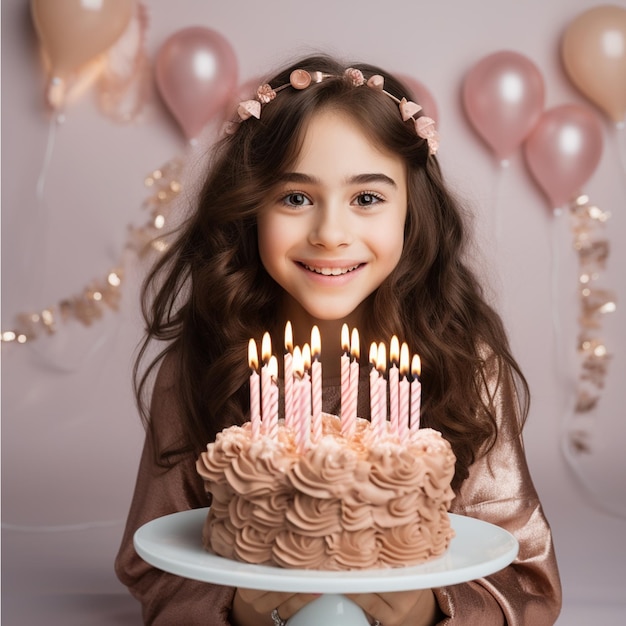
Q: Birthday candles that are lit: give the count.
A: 14